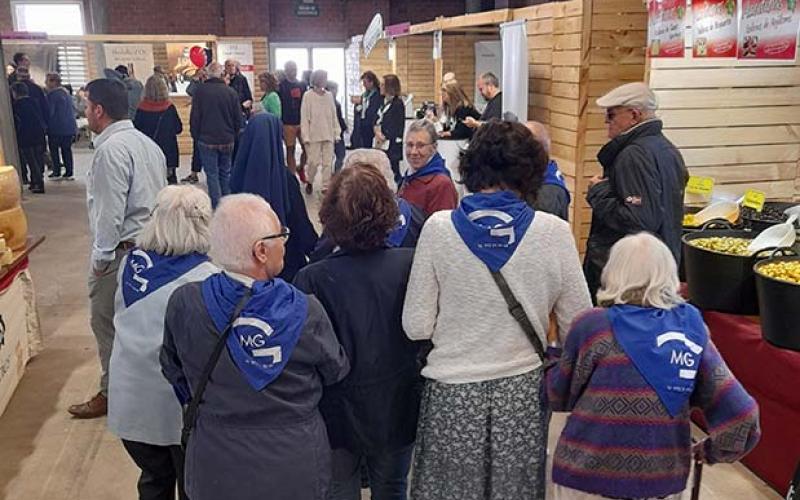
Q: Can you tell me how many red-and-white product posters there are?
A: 3